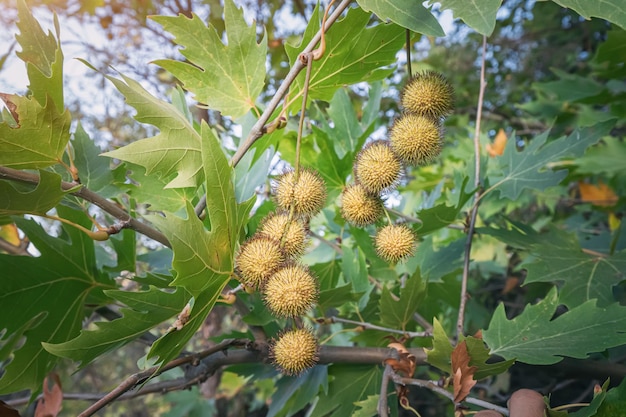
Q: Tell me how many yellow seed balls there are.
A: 10